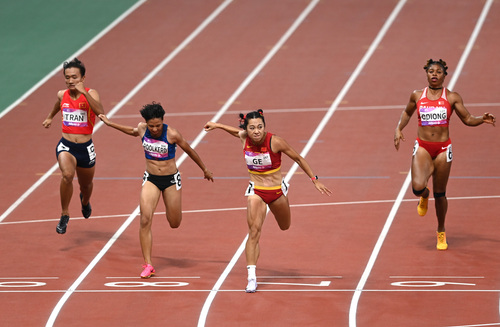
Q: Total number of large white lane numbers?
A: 4